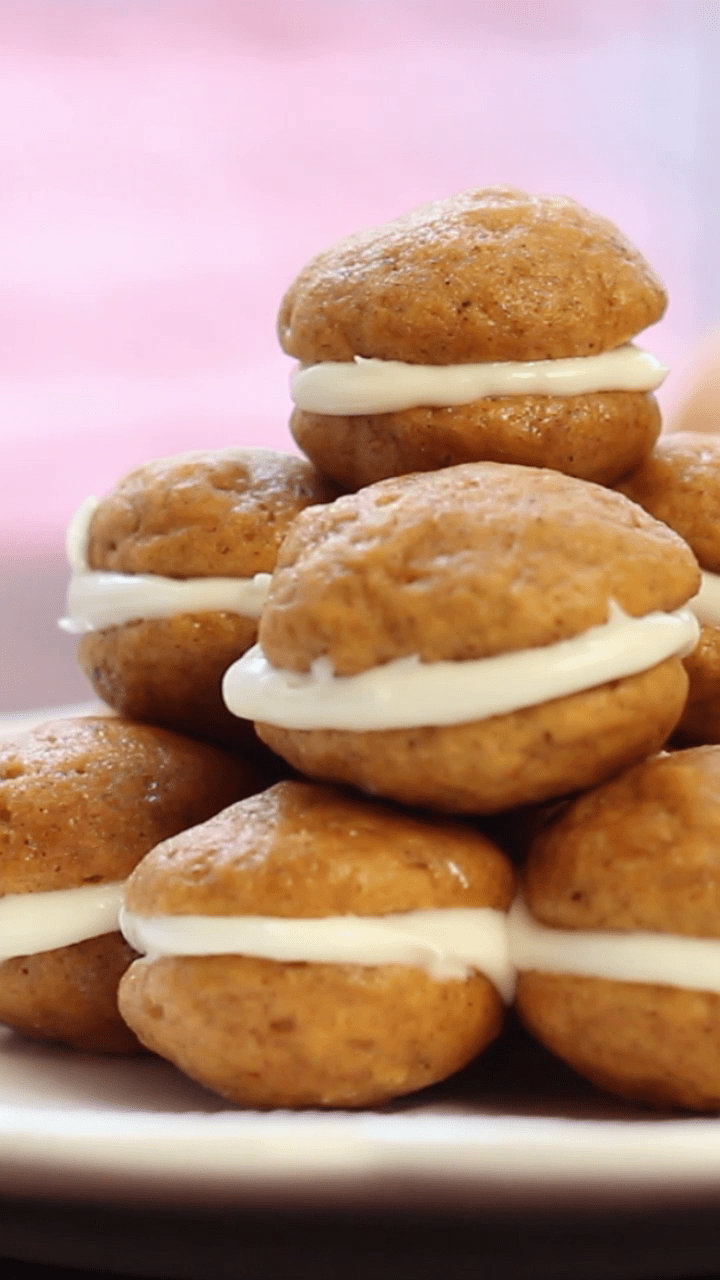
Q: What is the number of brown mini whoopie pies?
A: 7